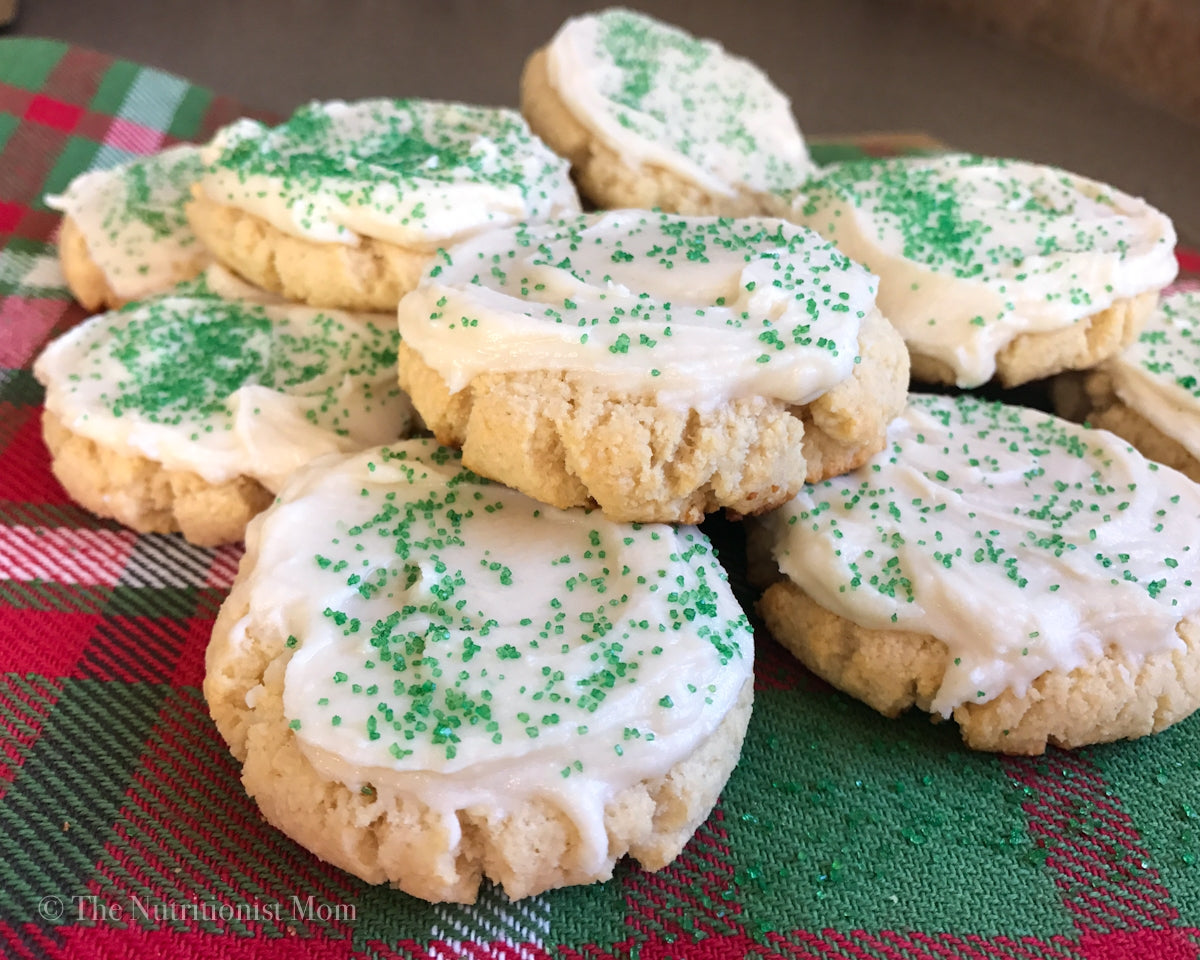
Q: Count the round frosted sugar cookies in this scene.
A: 9